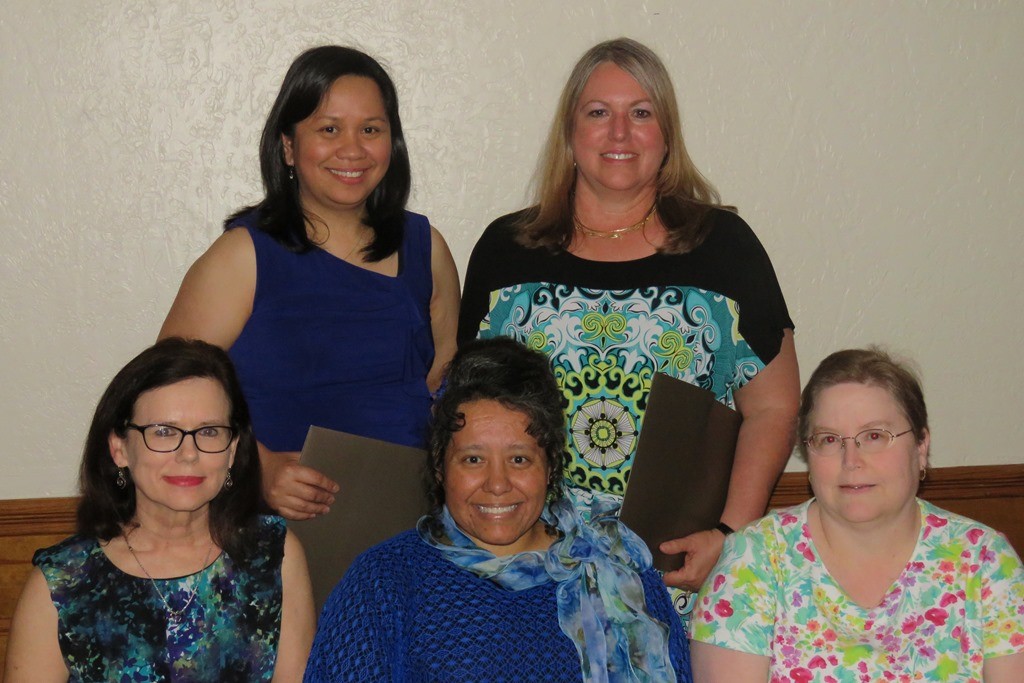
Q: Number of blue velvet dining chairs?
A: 0